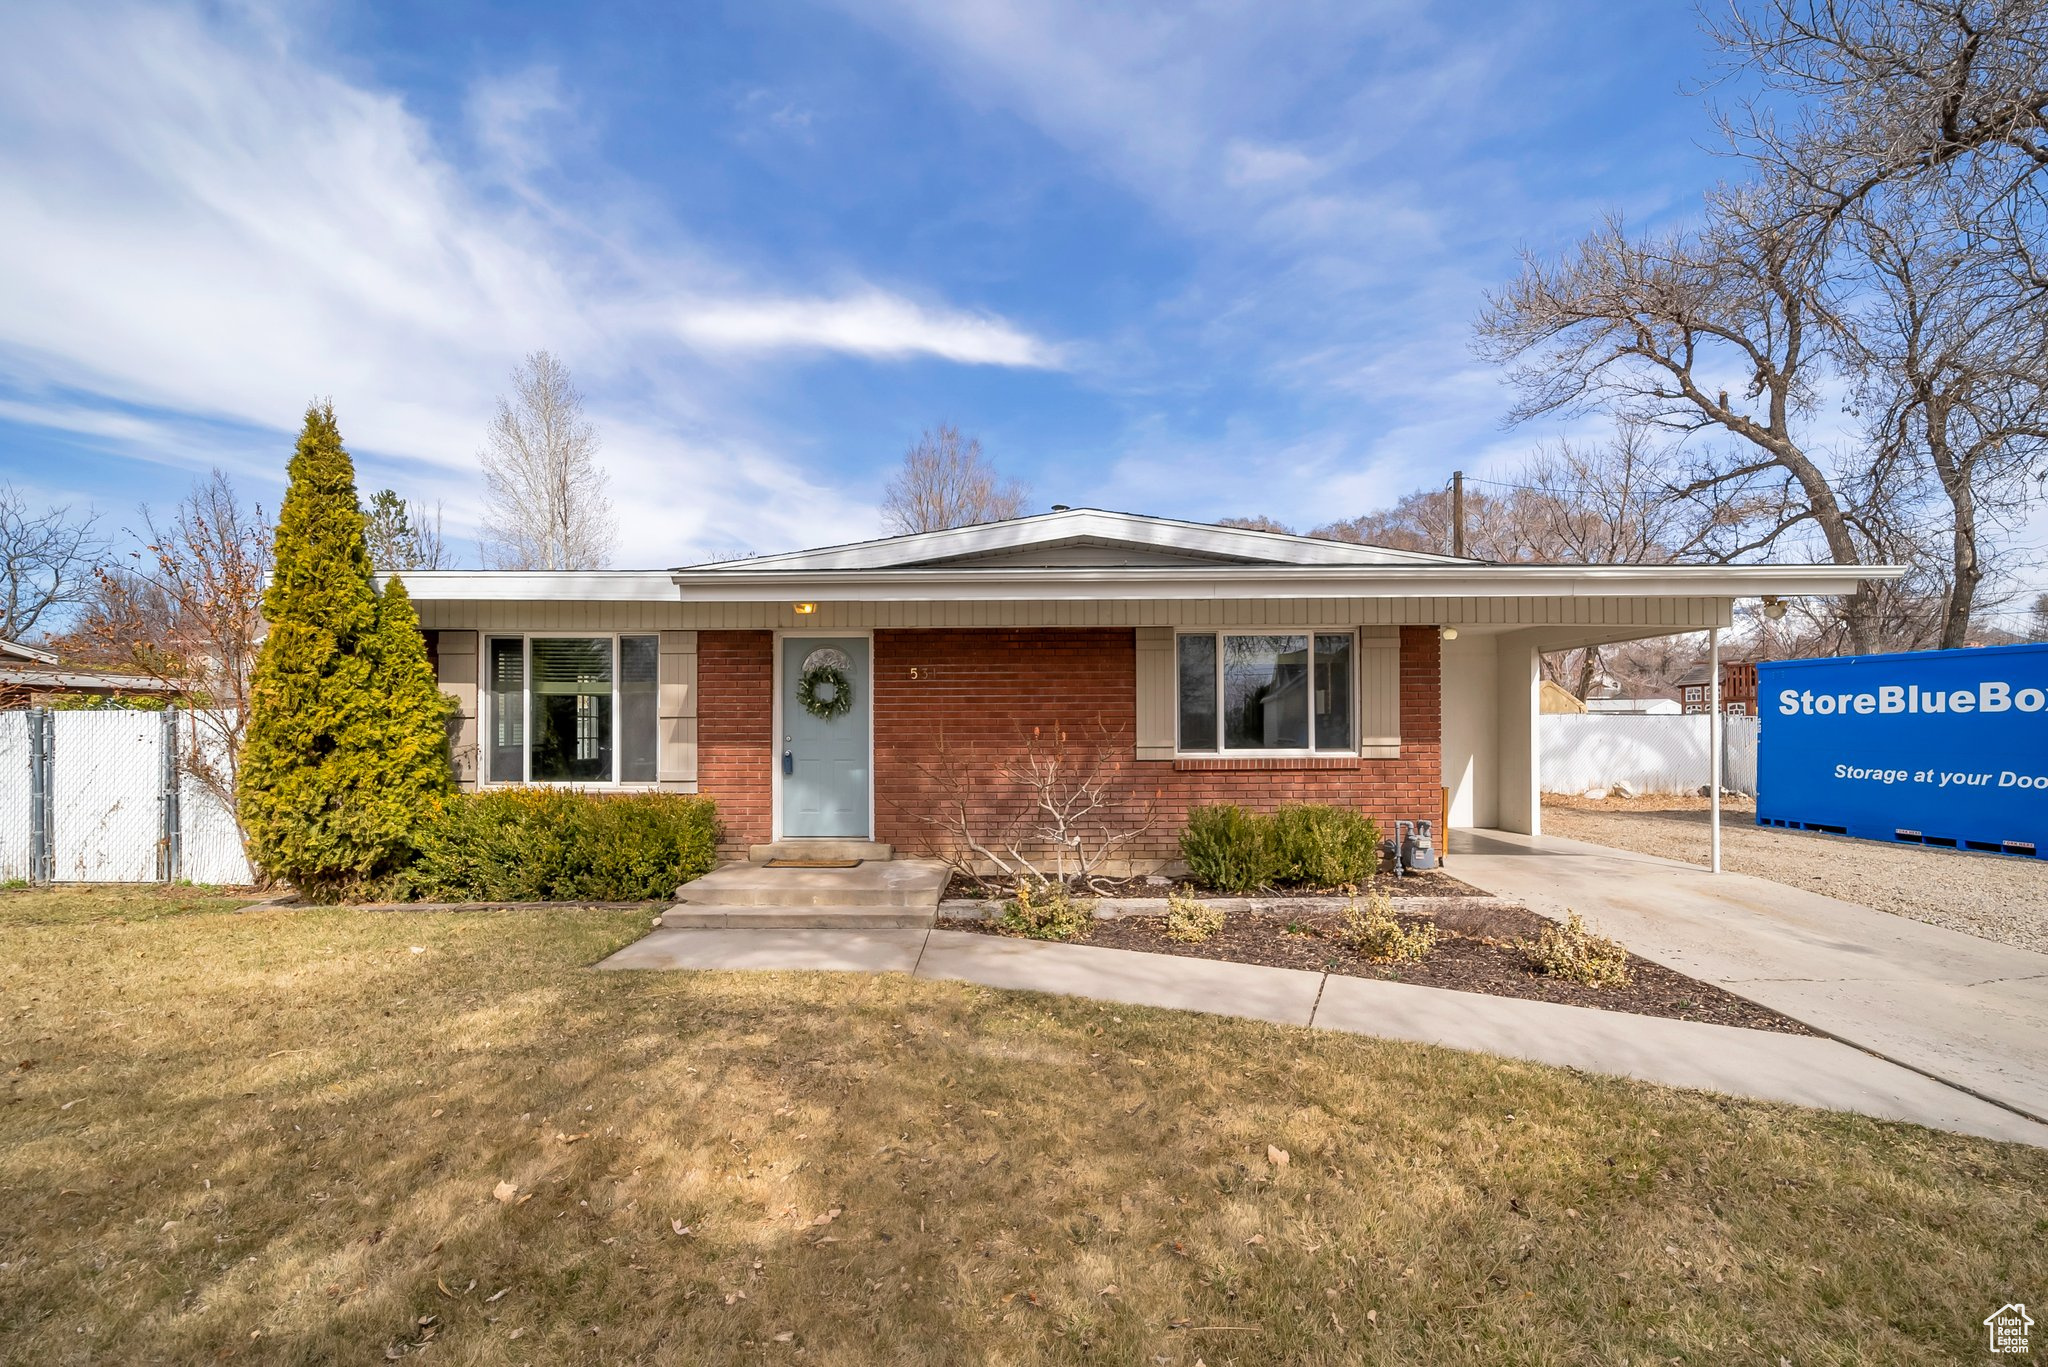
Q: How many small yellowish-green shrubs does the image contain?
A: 4